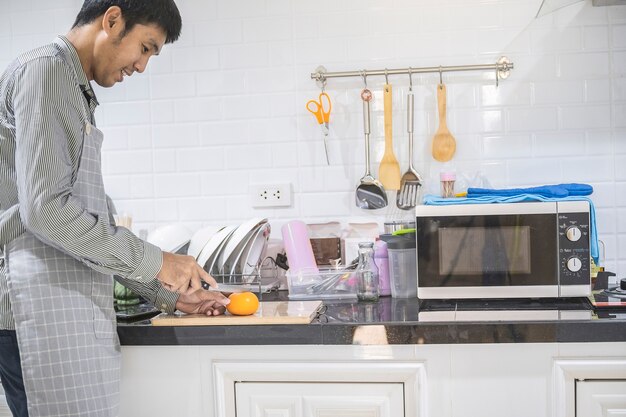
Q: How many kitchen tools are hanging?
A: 5